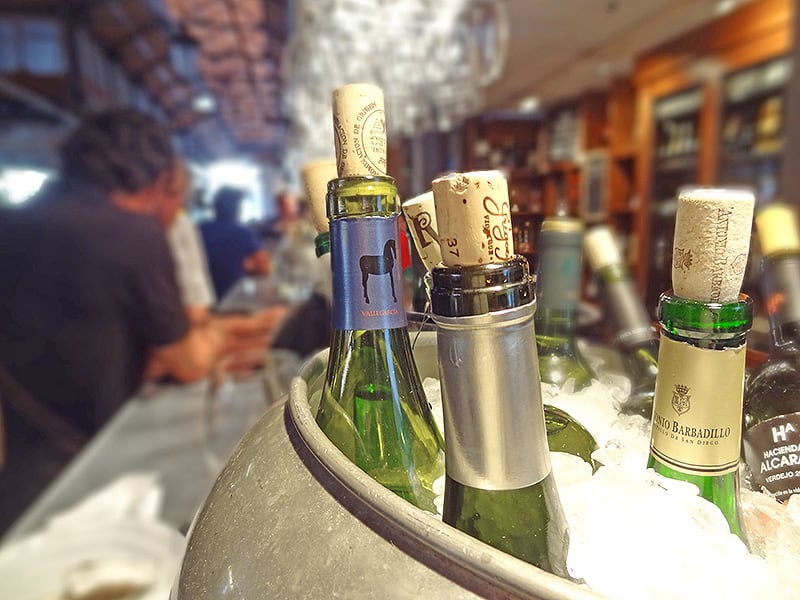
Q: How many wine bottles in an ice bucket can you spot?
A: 8